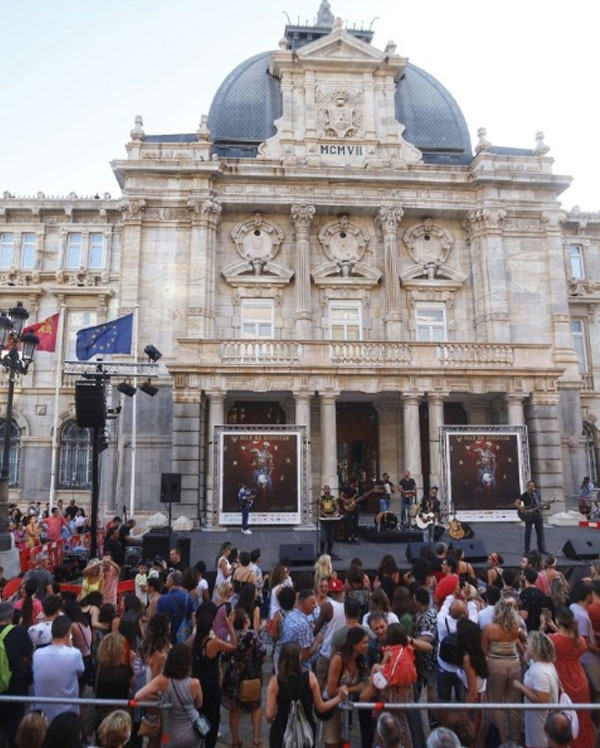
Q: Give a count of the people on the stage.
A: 7